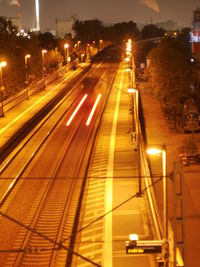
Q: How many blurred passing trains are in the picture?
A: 1